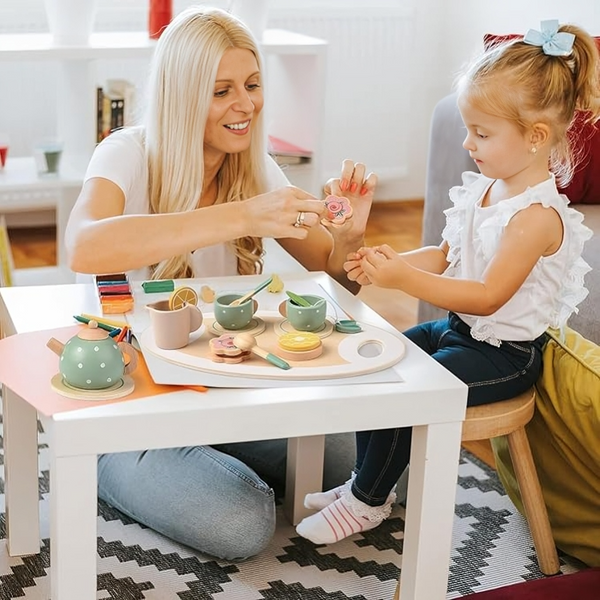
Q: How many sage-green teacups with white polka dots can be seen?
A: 2